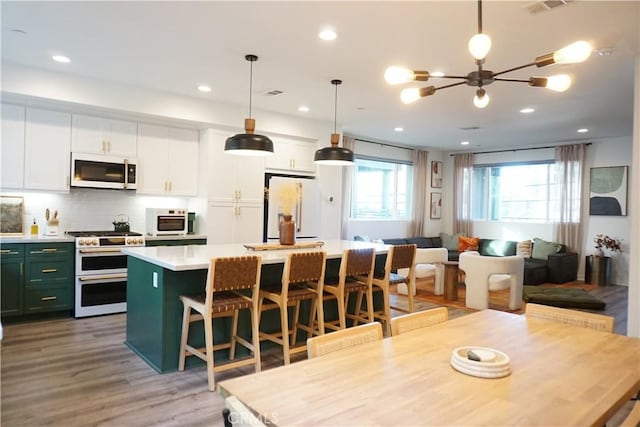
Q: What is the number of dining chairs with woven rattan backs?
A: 3